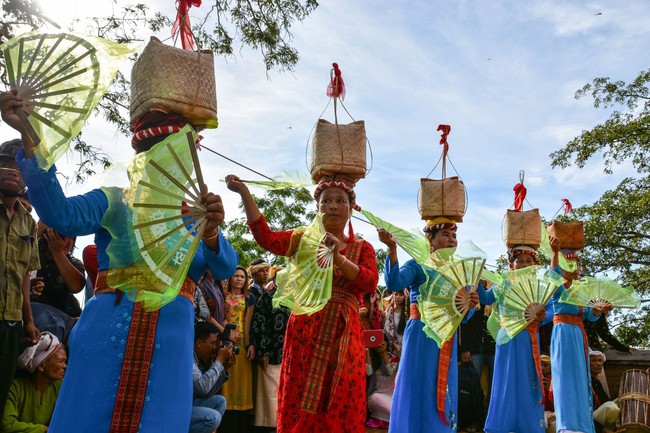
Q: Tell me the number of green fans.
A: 10